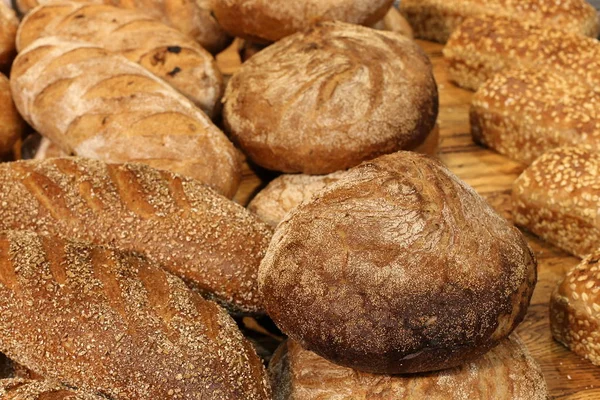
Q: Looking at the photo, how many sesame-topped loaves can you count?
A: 5